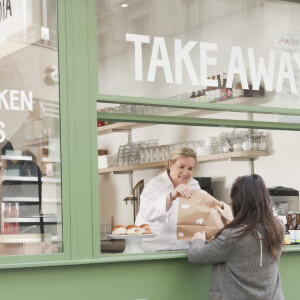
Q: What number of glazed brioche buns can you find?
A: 3